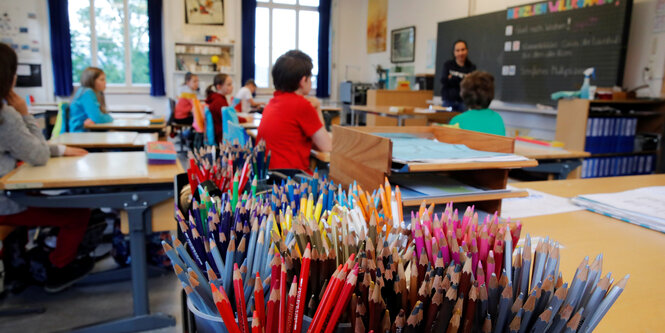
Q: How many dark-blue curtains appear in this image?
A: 4